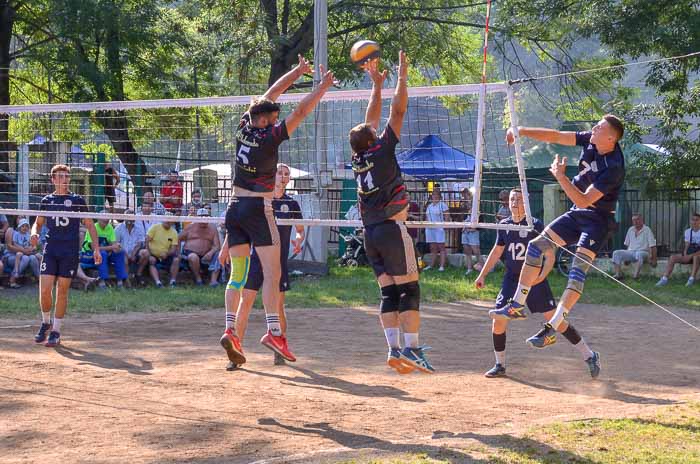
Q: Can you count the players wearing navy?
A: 4